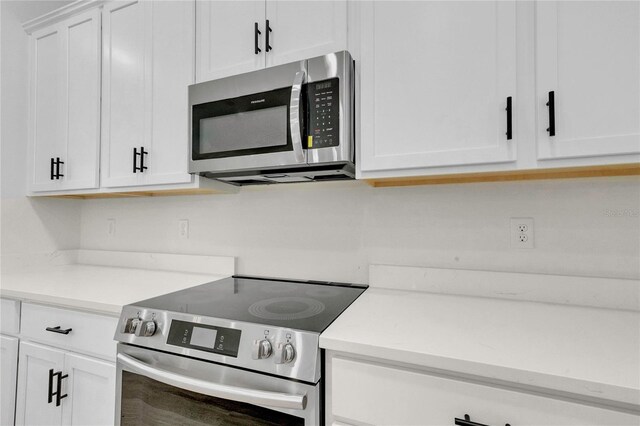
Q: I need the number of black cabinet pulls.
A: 12